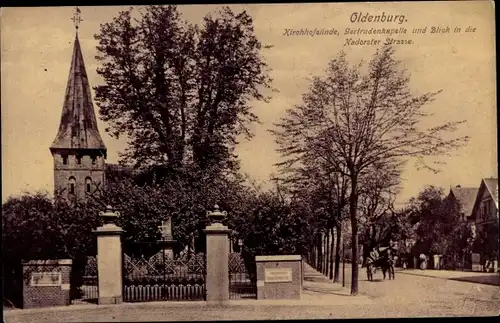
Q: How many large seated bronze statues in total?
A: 0